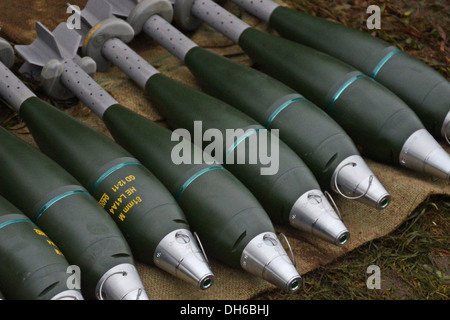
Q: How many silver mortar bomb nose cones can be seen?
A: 8